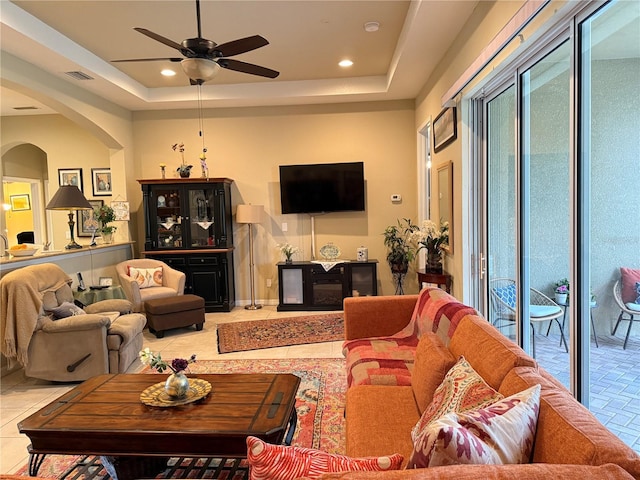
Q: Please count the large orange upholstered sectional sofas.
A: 1